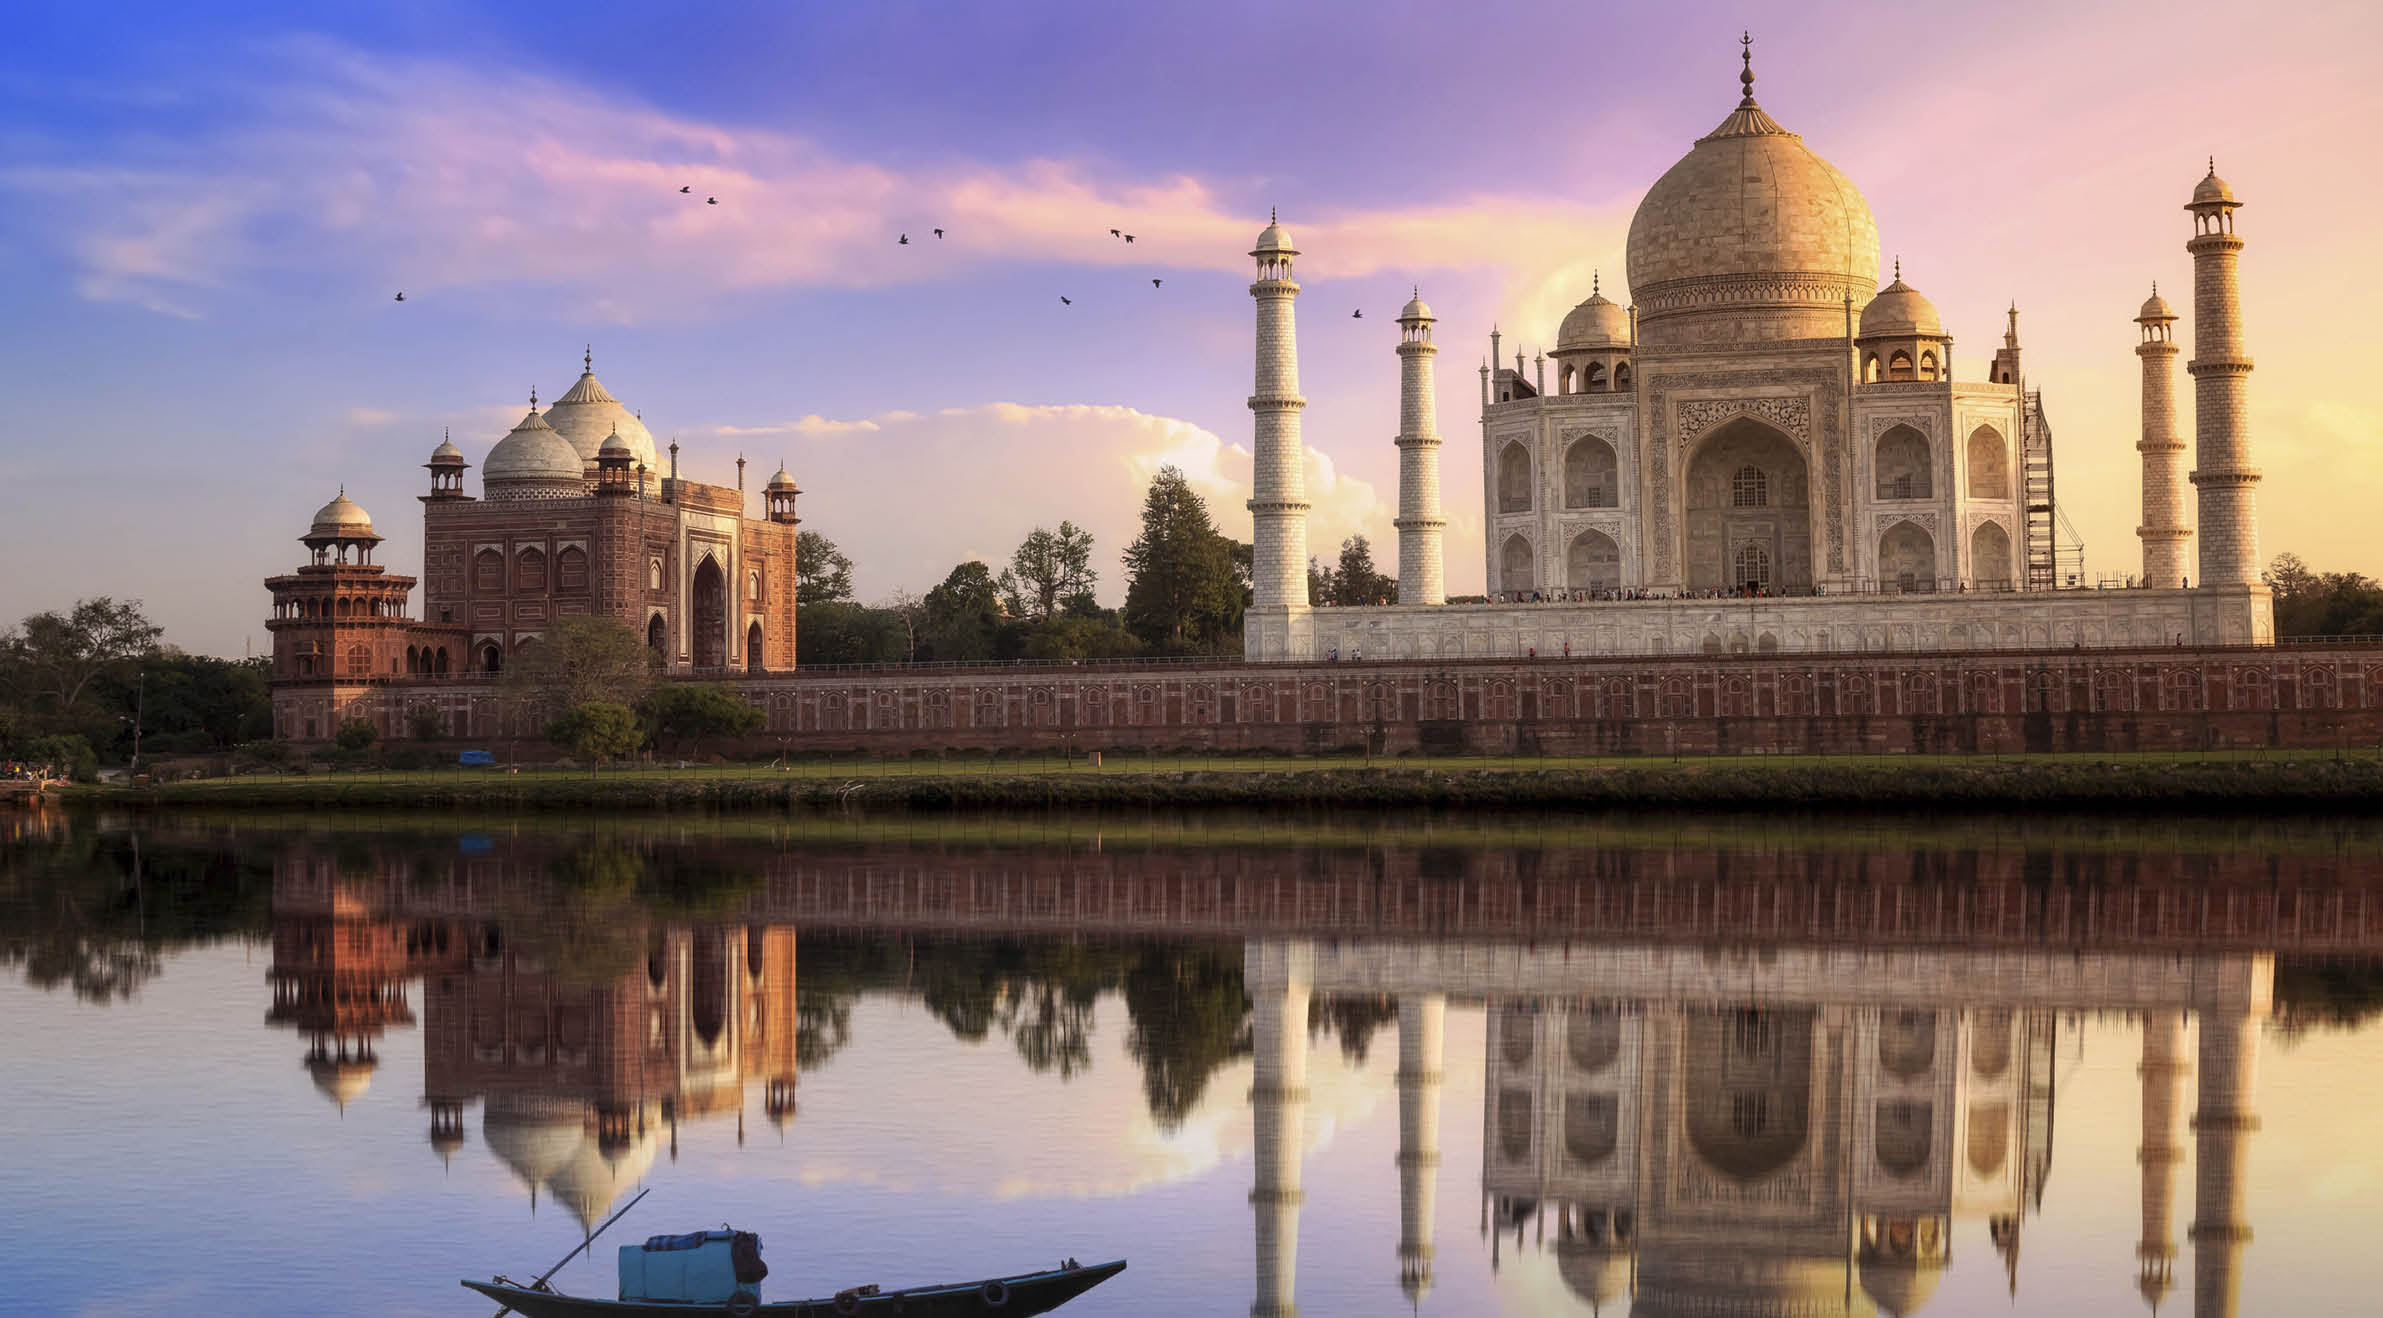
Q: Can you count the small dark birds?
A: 10